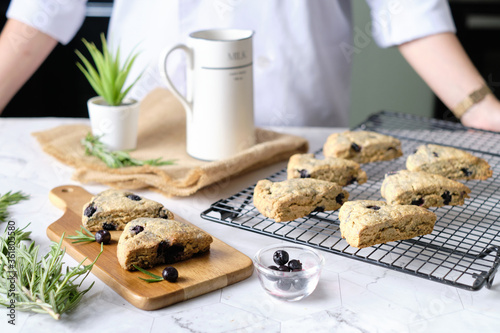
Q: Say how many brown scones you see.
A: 8